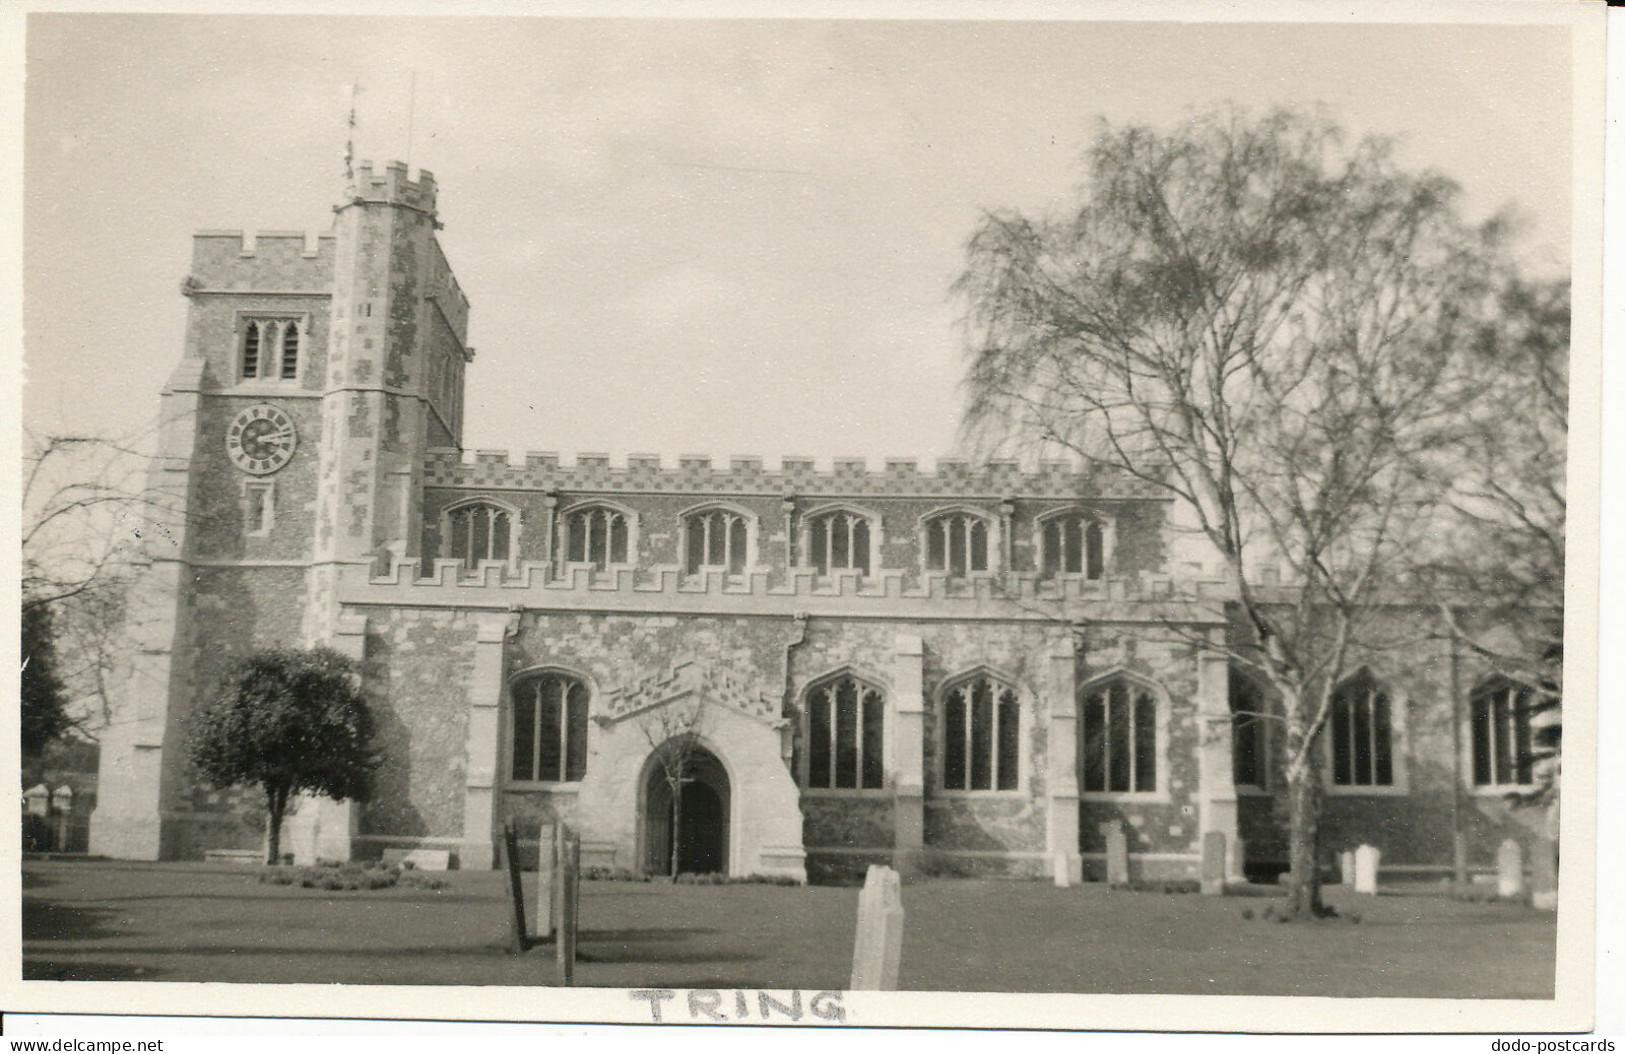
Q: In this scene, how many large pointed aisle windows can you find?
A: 7